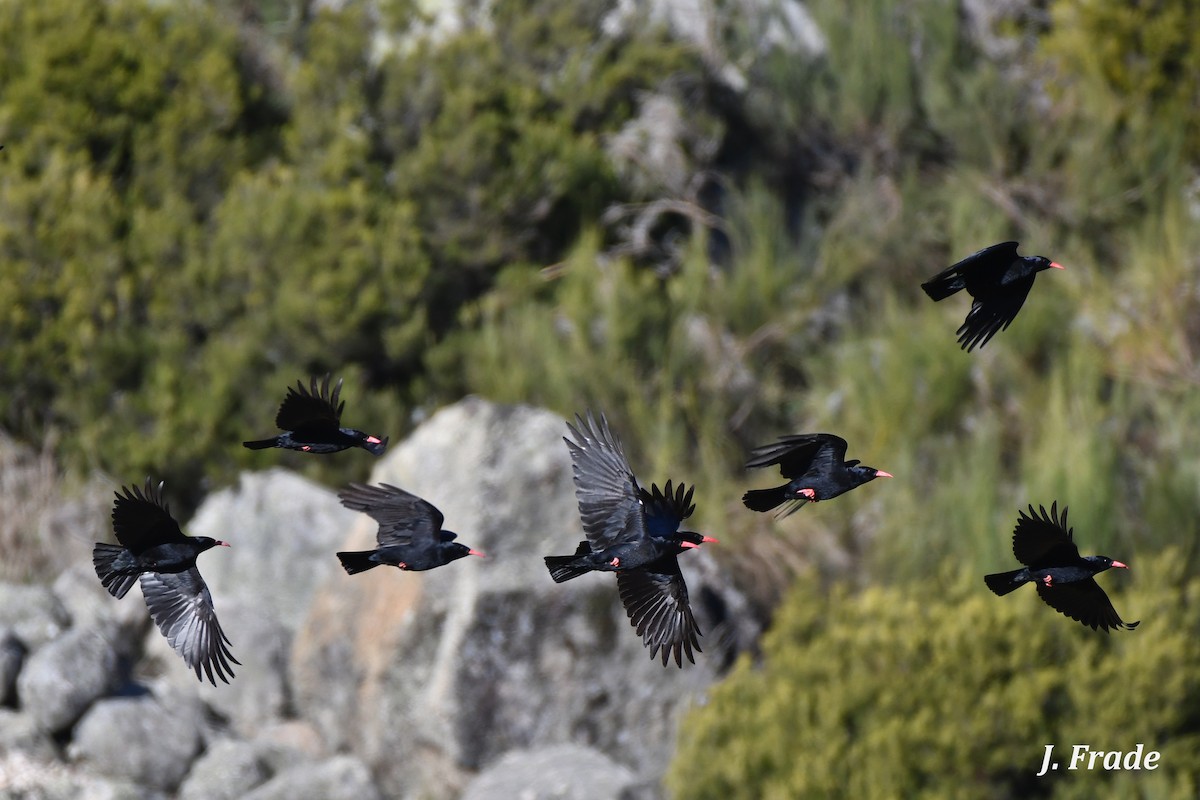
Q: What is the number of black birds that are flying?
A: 8